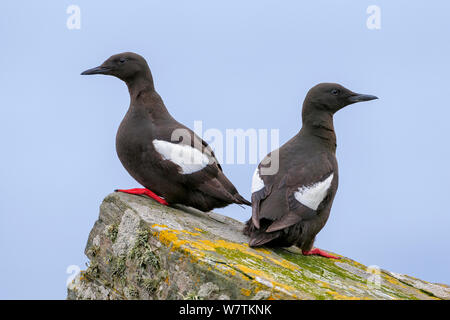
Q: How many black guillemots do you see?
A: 2